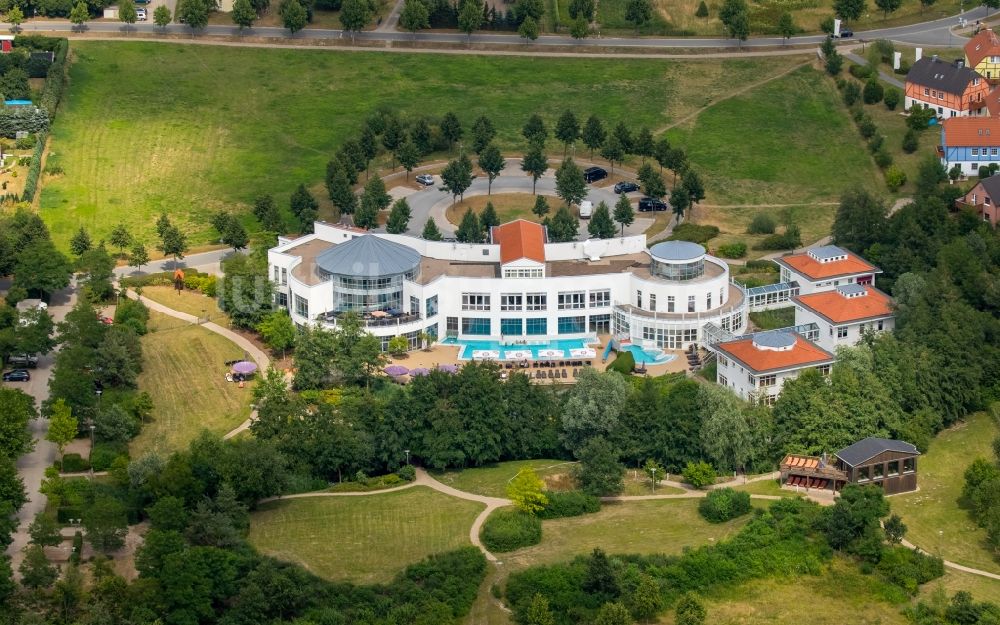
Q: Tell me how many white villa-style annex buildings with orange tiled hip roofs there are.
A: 3